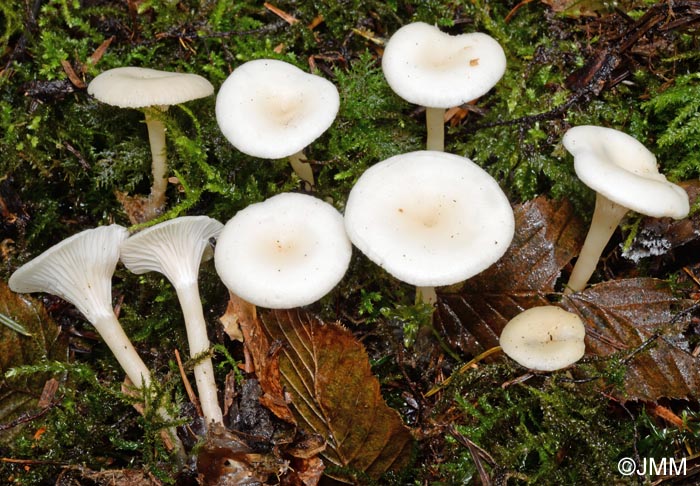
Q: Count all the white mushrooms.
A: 9